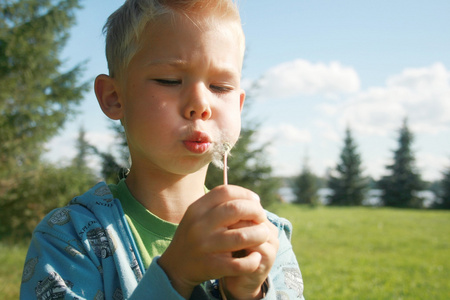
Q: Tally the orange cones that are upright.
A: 0